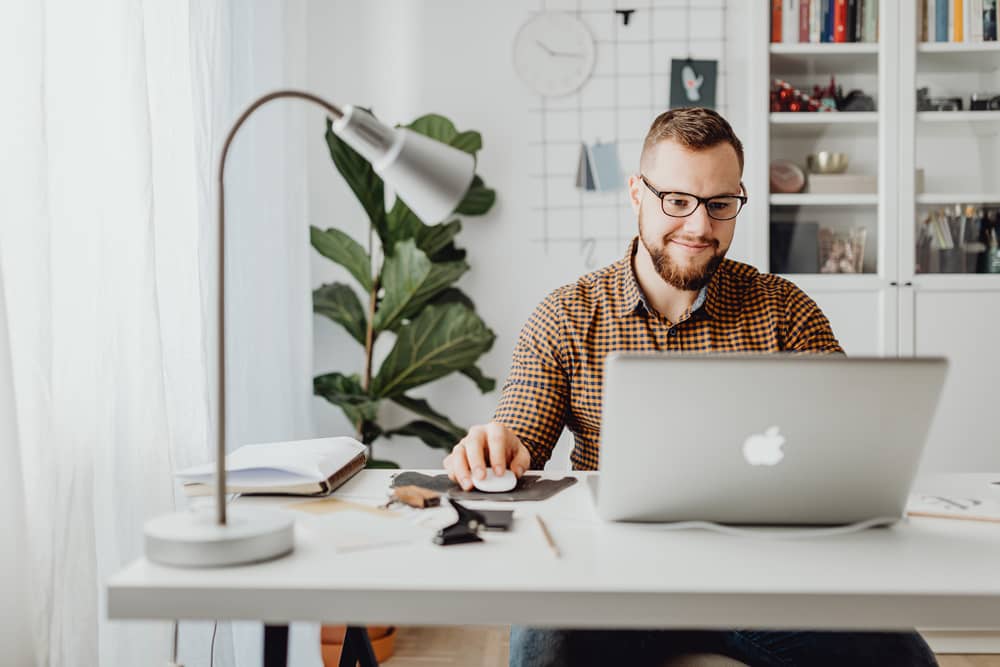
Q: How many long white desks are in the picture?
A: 1